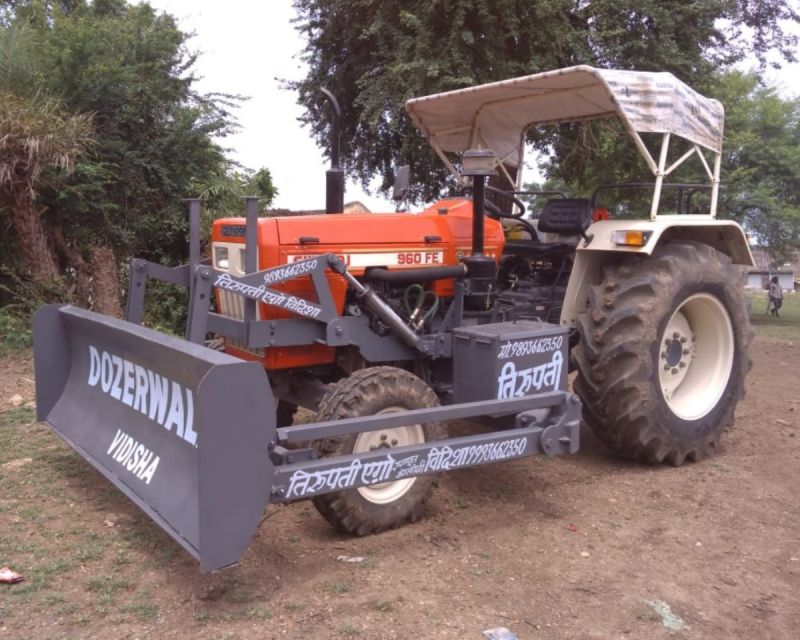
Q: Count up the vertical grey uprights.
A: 2